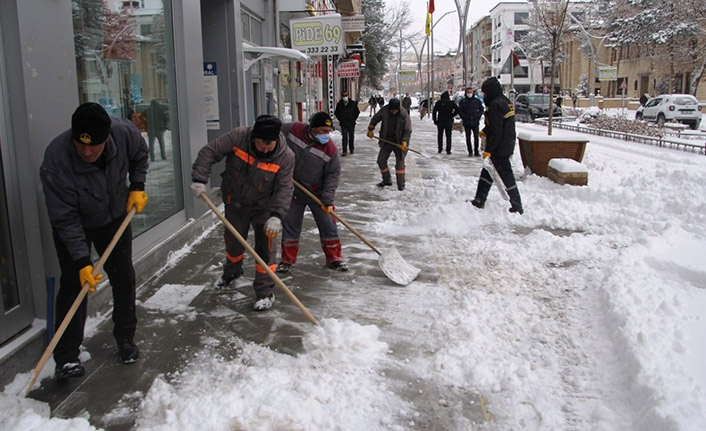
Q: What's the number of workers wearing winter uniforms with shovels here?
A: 5